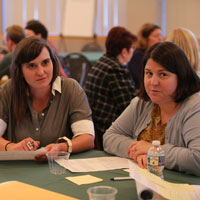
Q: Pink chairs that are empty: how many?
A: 0